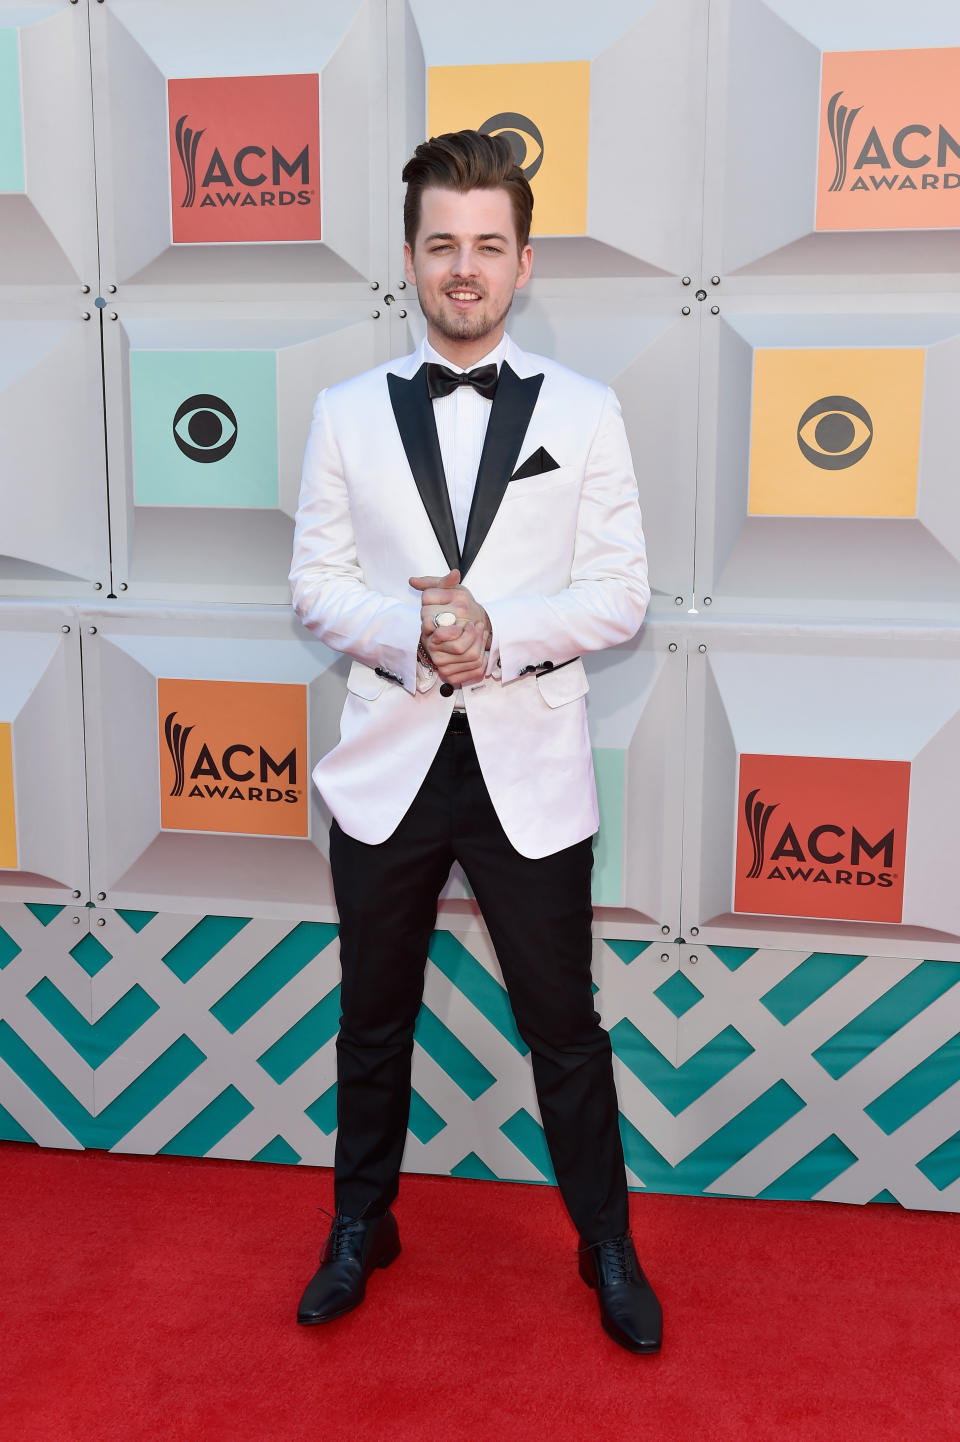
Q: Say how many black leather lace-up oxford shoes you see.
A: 2